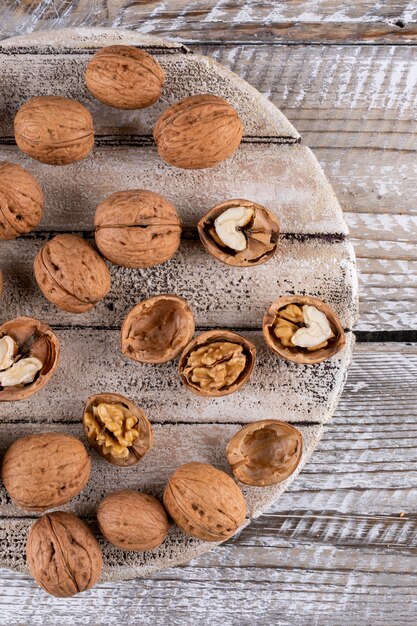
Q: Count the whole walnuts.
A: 10